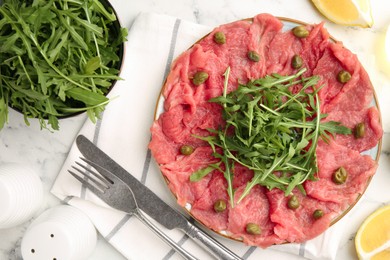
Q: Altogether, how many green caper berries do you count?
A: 13